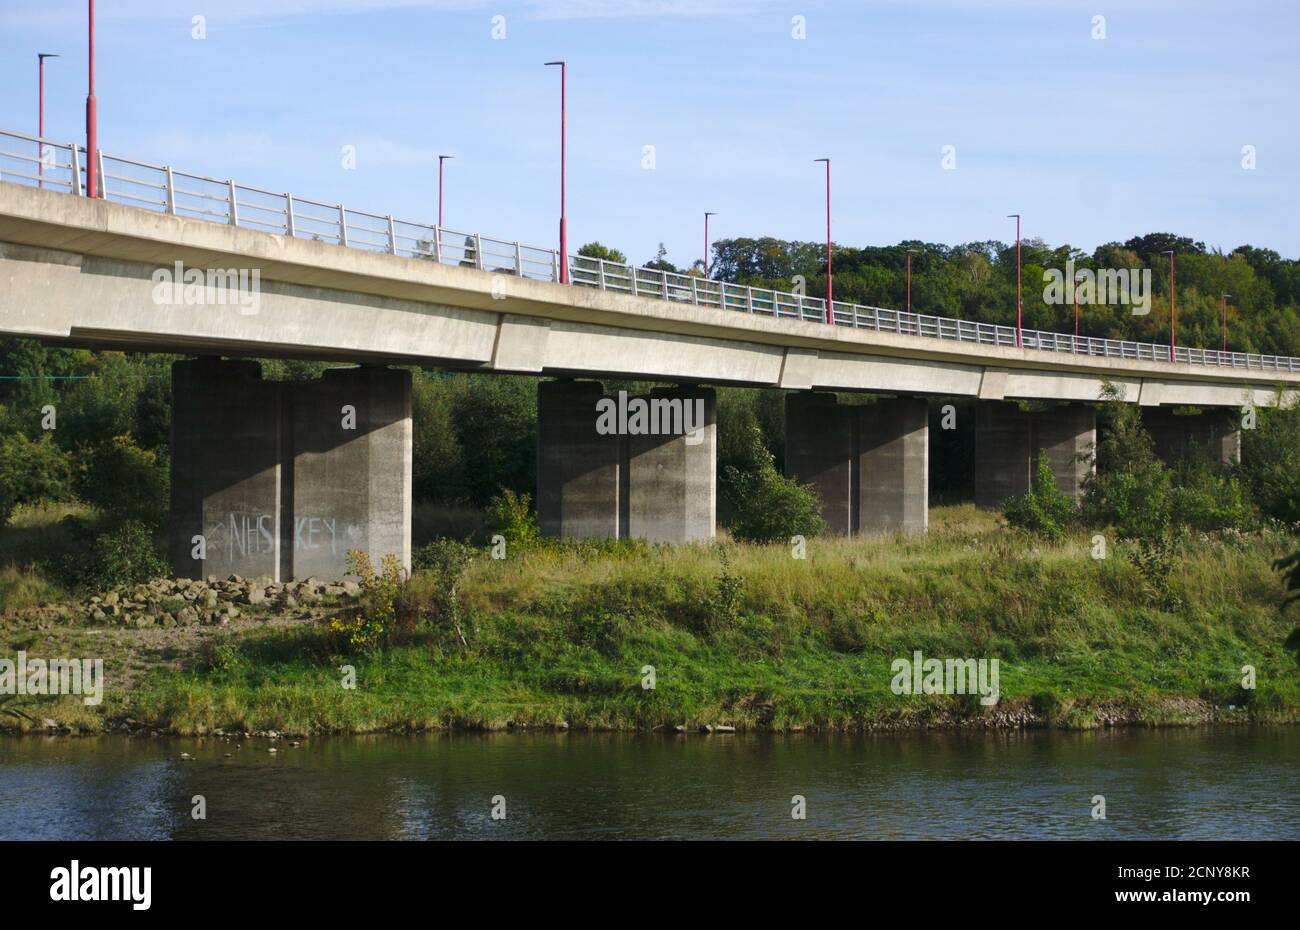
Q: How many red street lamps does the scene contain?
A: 11